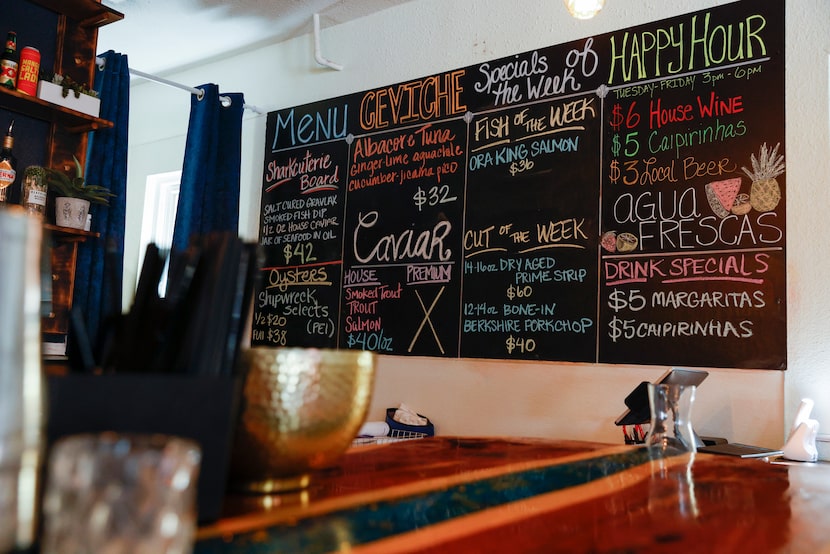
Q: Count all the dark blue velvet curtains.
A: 2